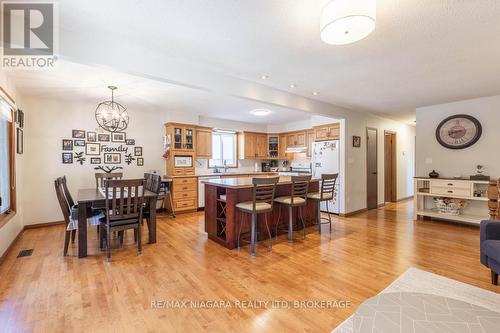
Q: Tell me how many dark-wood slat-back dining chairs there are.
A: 4